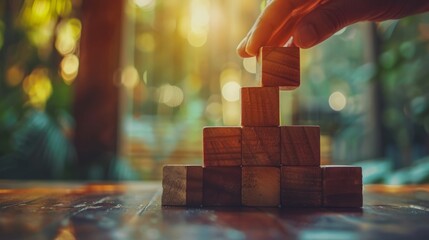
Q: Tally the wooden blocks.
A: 10